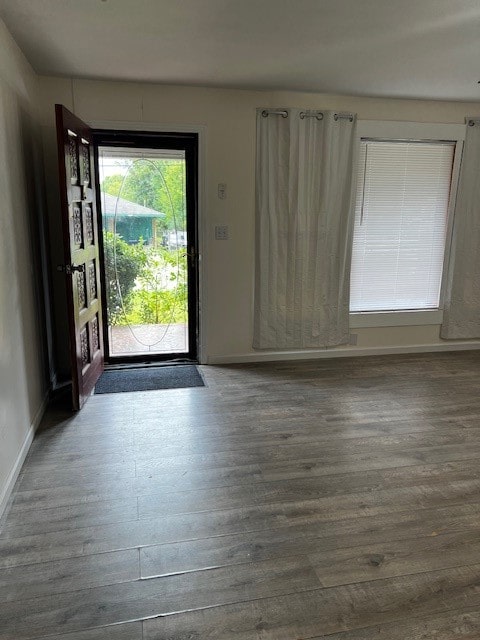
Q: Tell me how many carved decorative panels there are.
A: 8